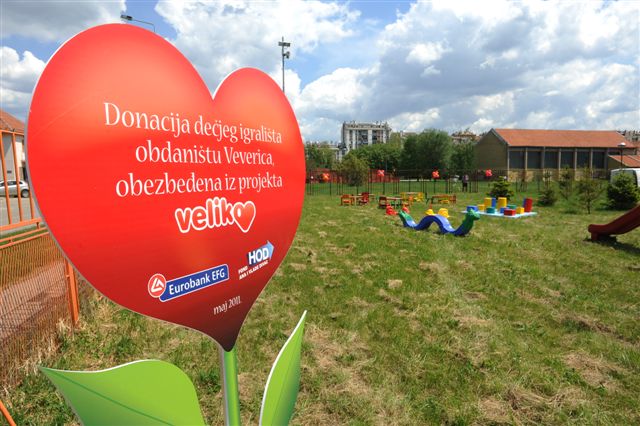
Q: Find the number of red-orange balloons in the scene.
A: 4